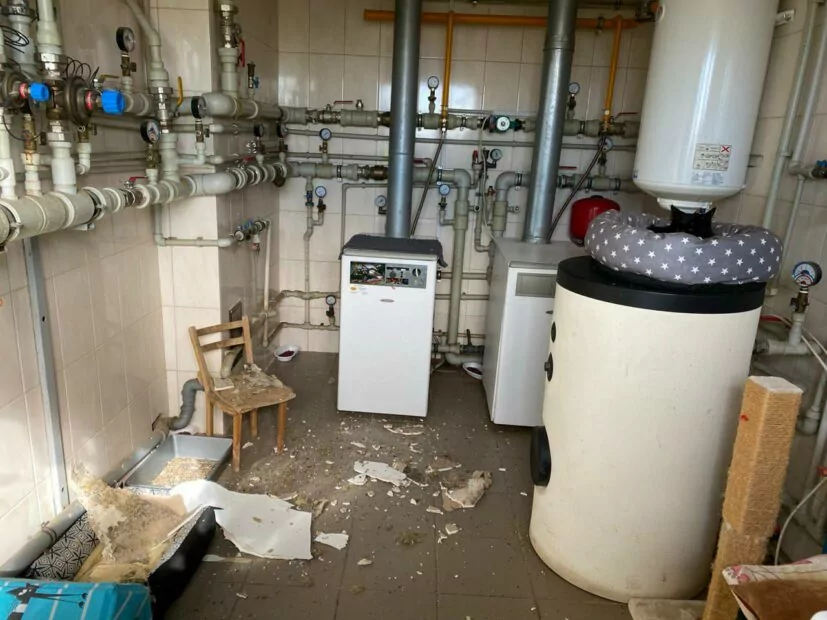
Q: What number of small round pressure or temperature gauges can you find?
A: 15